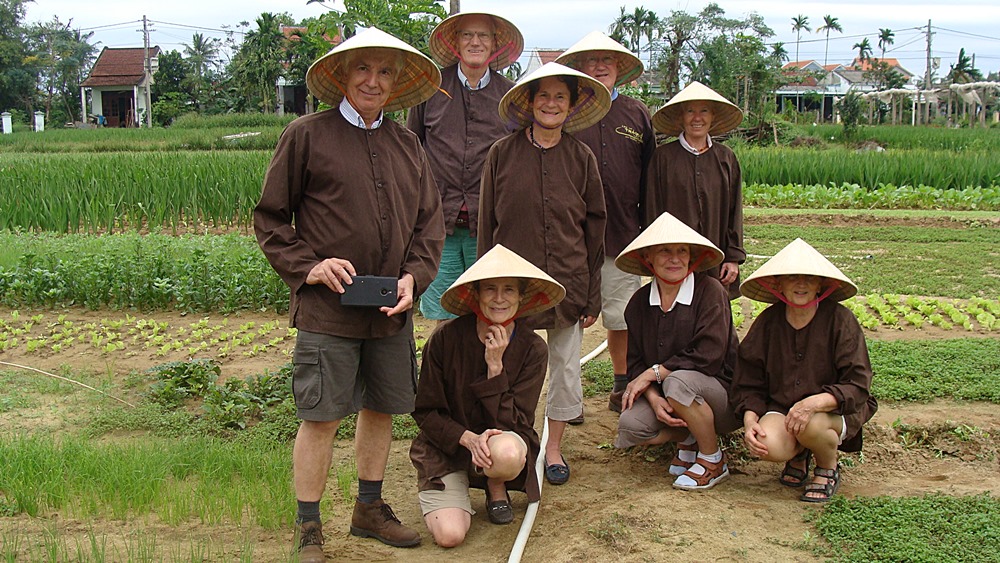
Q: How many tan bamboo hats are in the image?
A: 8